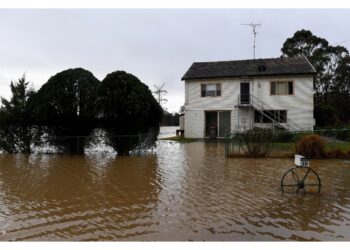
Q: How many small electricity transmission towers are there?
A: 1